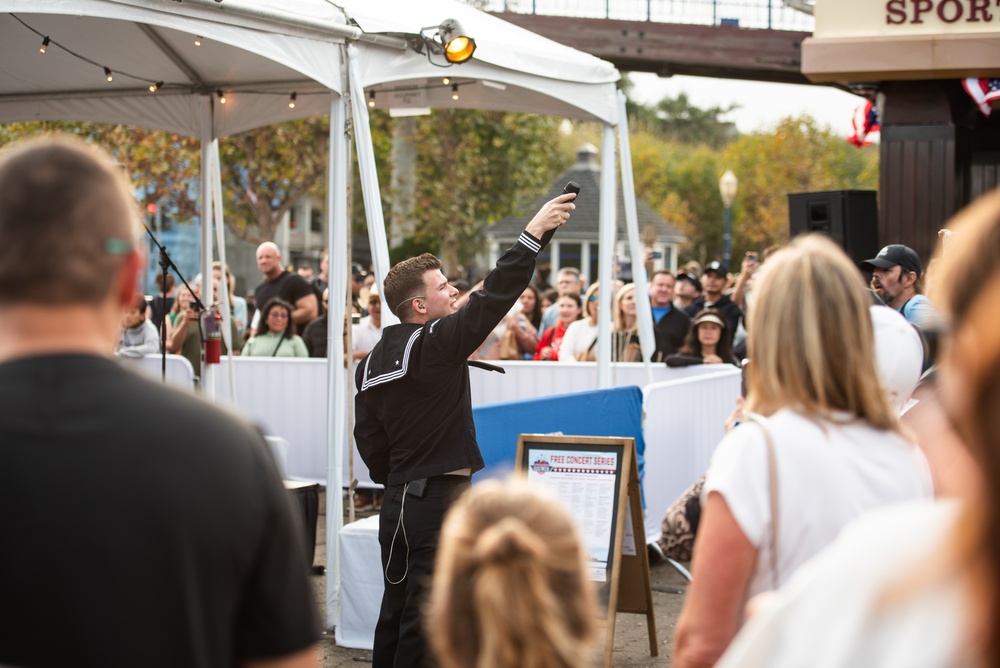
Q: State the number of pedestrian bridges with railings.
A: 1